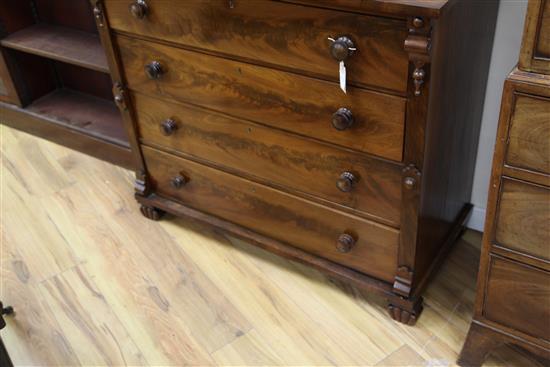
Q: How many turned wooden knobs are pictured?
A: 8